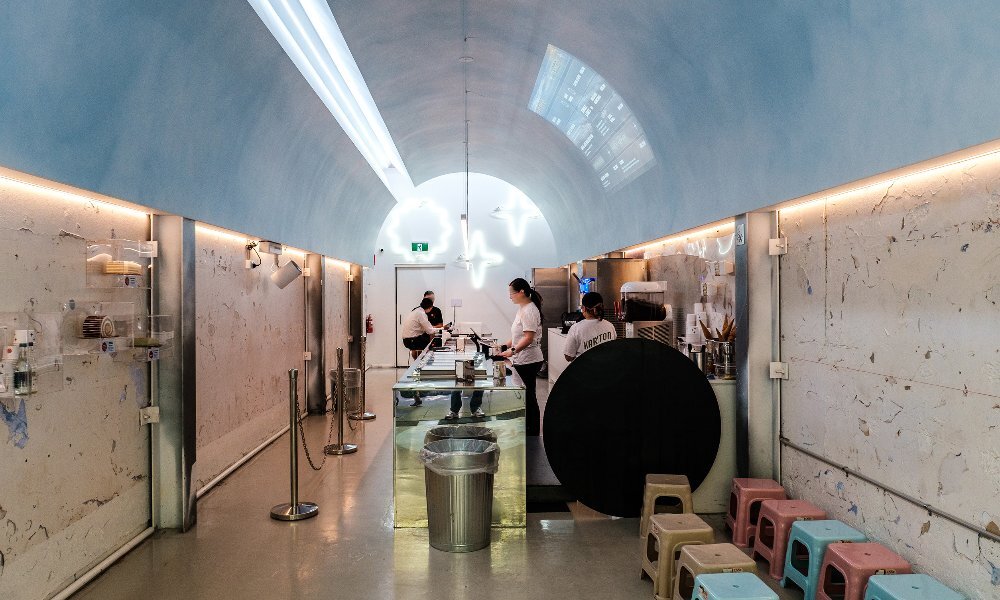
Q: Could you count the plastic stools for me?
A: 9